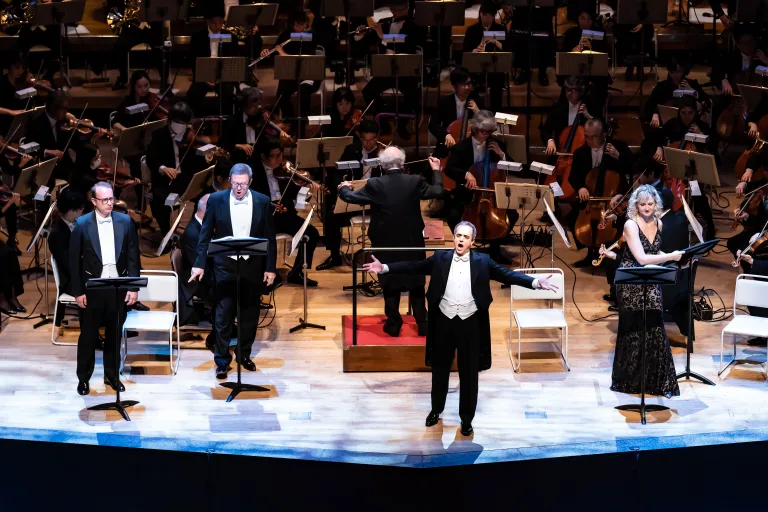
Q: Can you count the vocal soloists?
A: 4